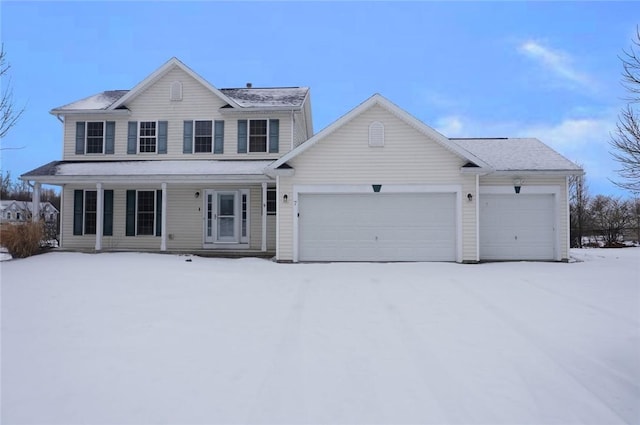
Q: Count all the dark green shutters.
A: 12